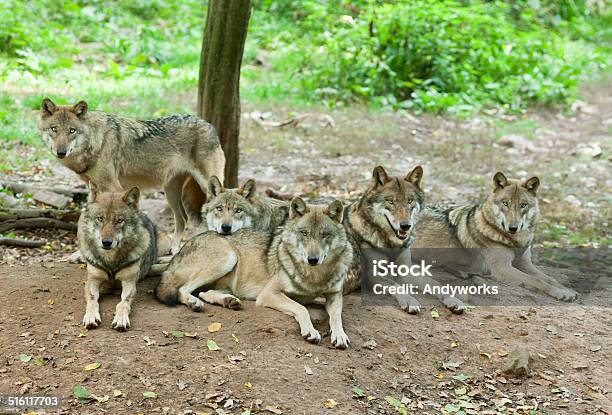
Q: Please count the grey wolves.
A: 6